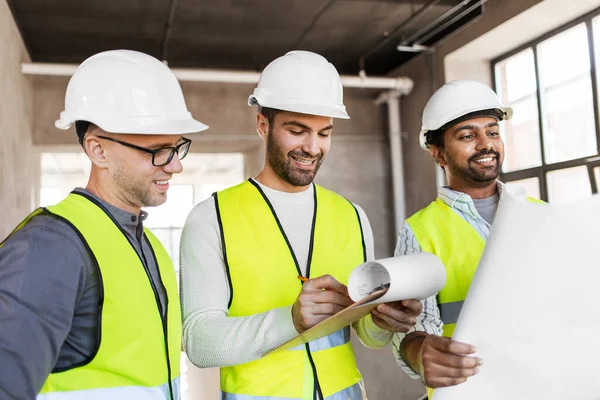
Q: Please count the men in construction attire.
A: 3